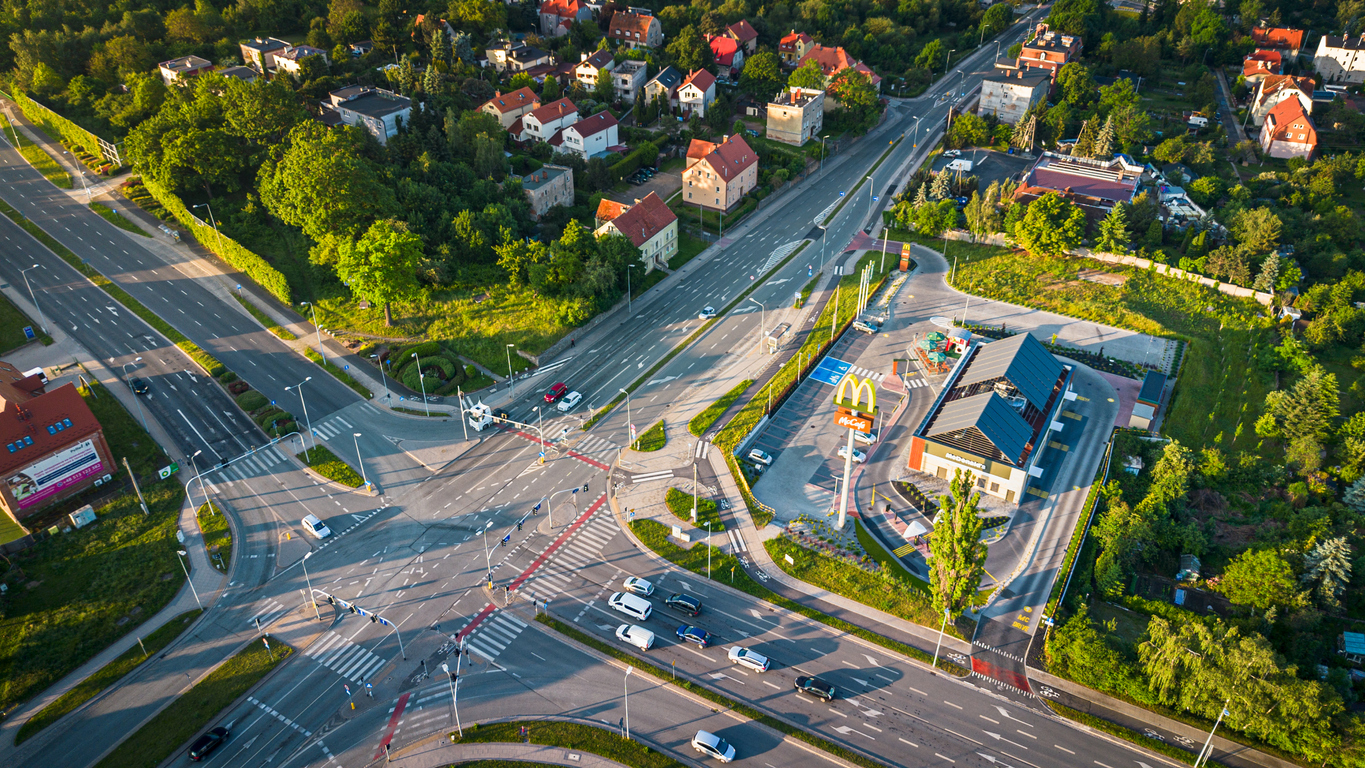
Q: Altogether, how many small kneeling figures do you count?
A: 0